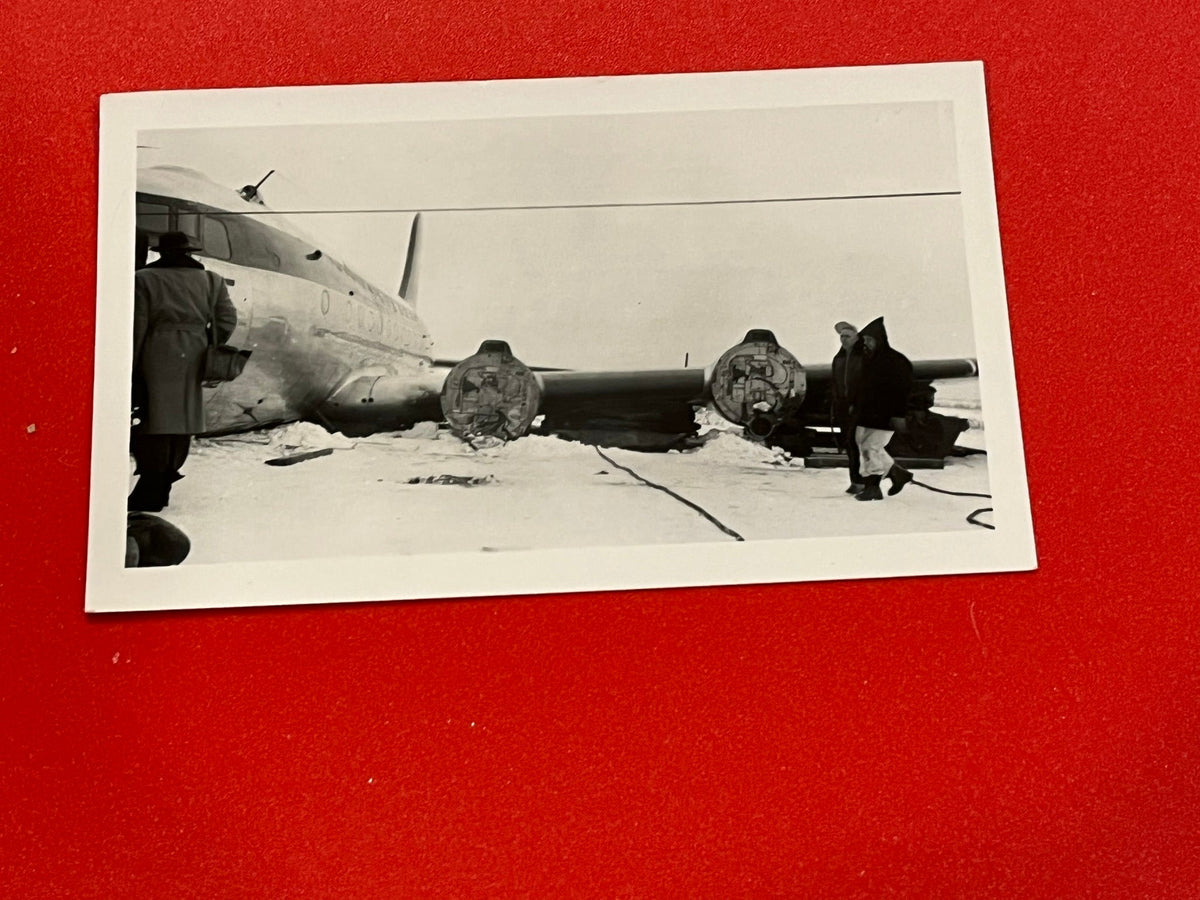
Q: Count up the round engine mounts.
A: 2